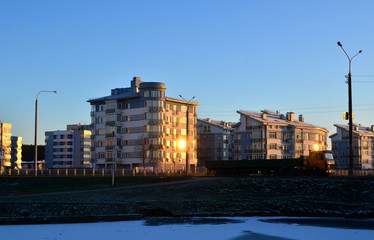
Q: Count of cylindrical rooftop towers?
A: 1